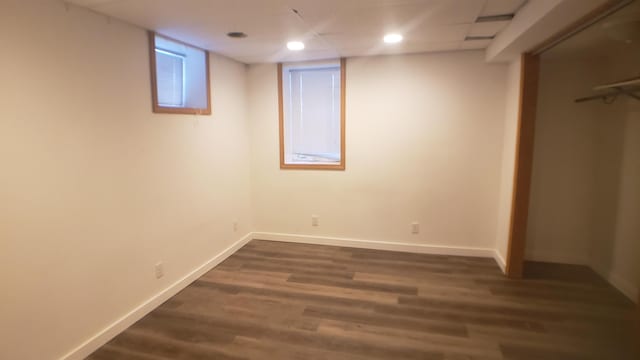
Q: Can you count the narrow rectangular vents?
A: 2